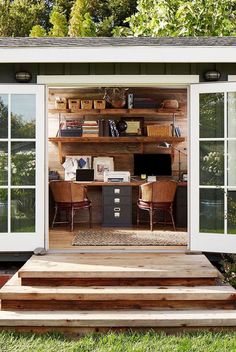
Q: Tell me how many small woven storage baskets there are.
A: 4